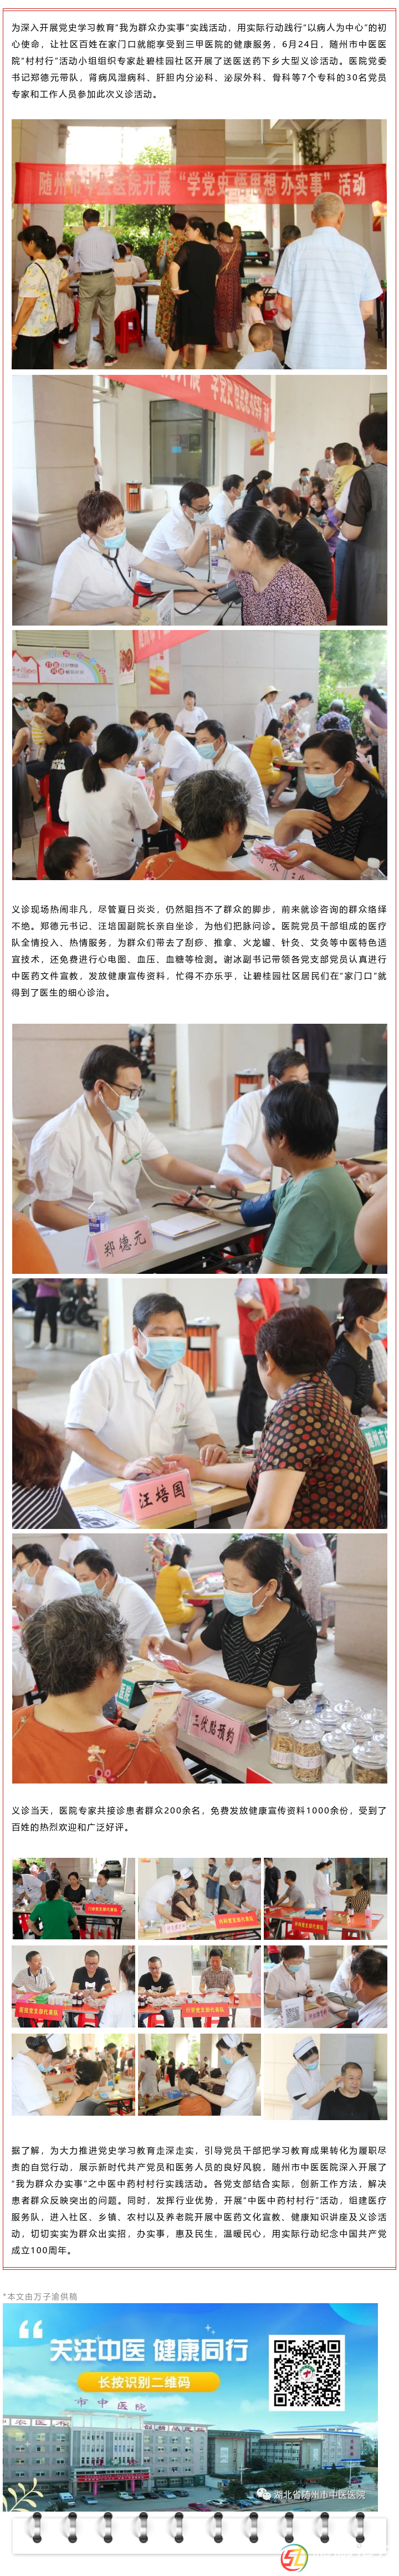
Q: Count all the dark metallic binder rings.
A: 10